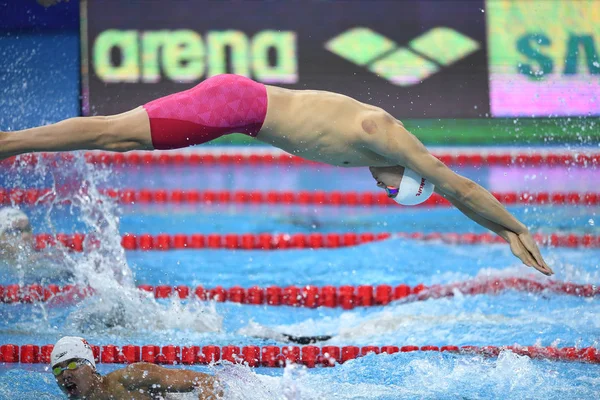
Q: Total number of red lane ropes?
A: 5